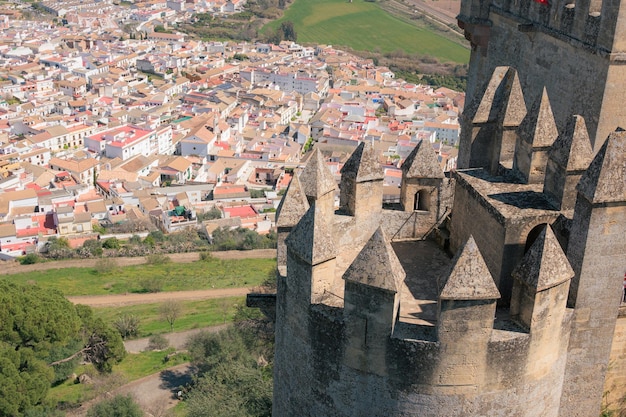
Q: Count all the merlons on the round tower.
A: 8